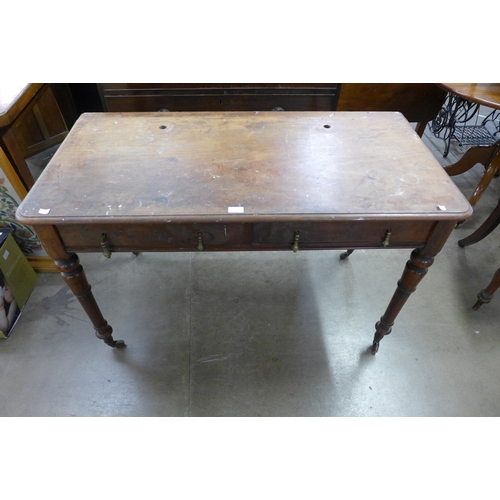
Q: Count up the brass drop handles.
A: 4